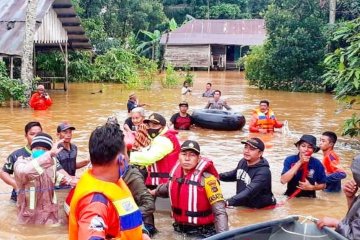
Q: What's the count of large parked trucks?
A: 0